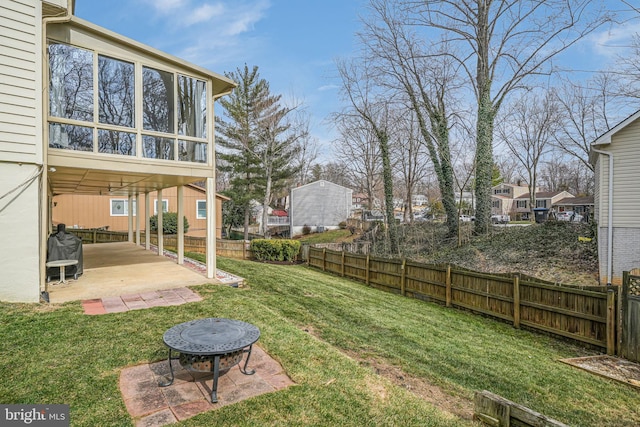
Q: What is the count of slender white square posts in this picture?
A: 6